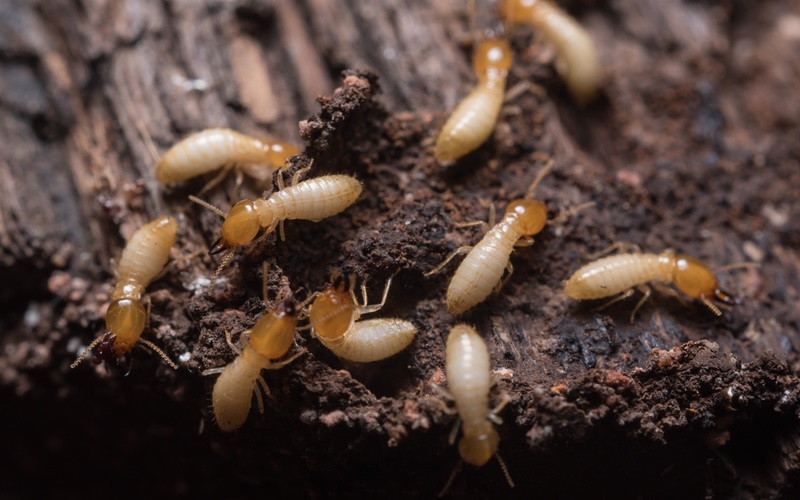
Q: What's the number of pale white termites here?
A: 10